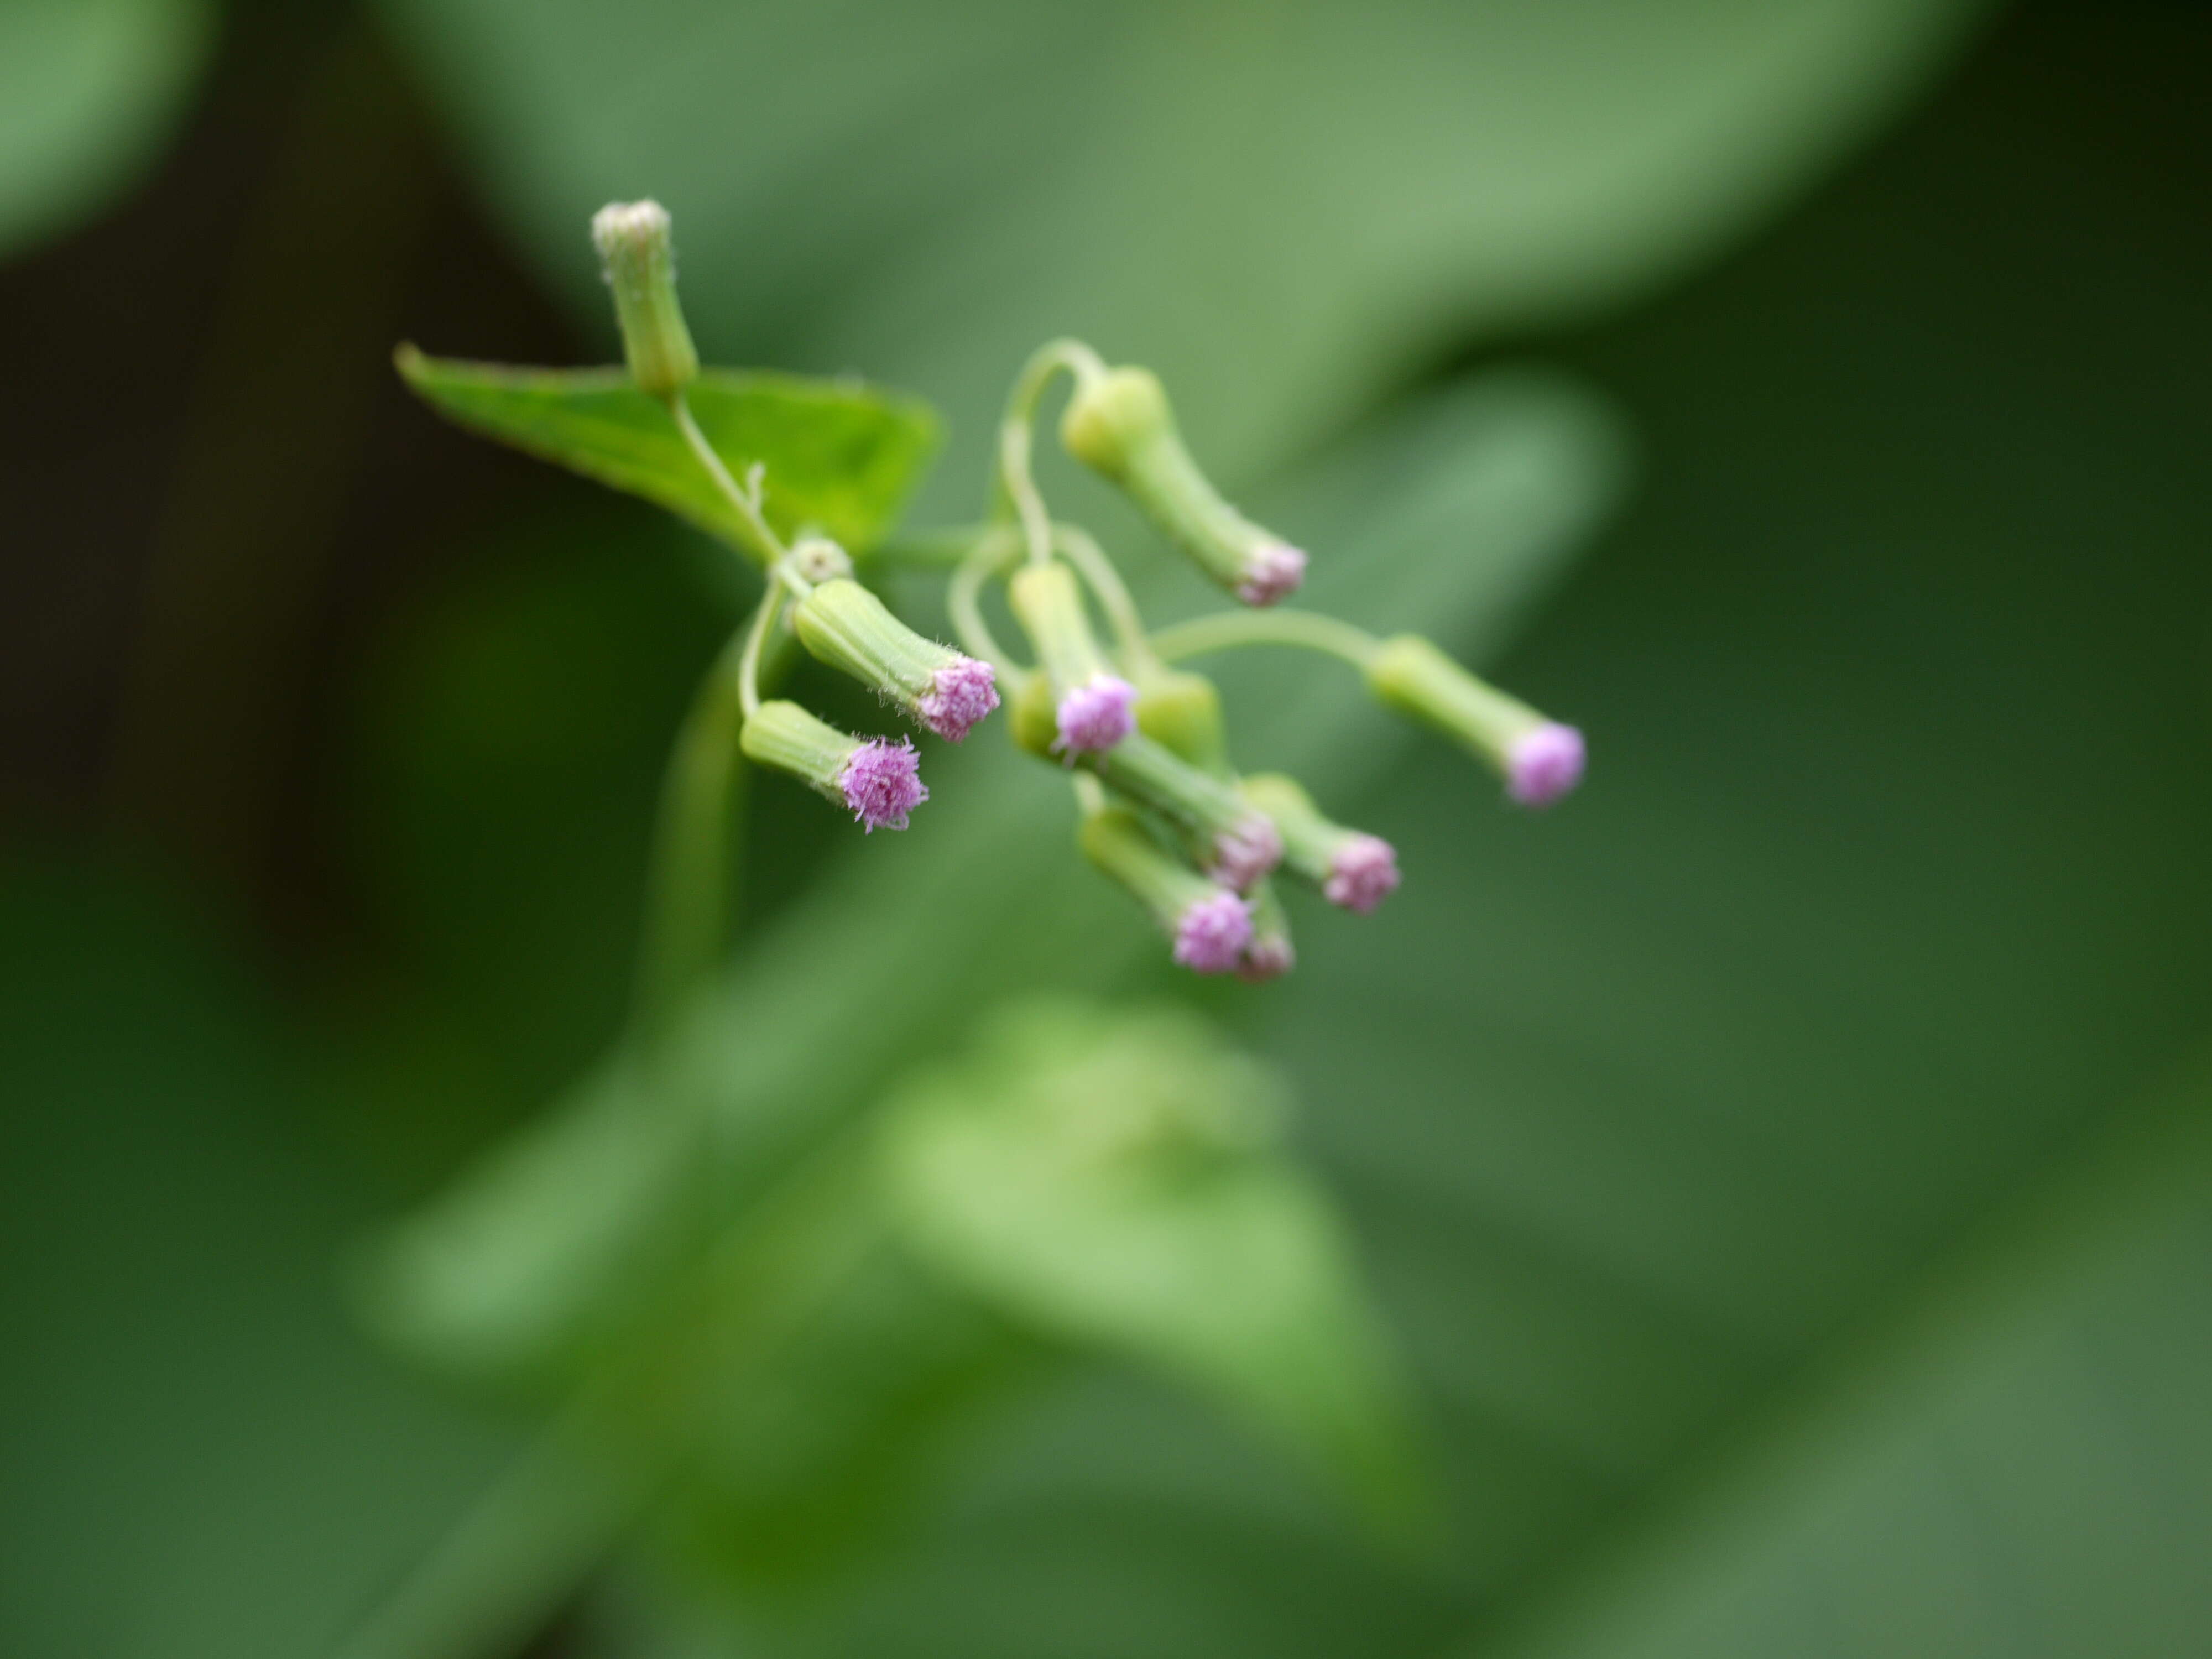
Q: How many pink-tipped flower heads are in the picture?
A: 9